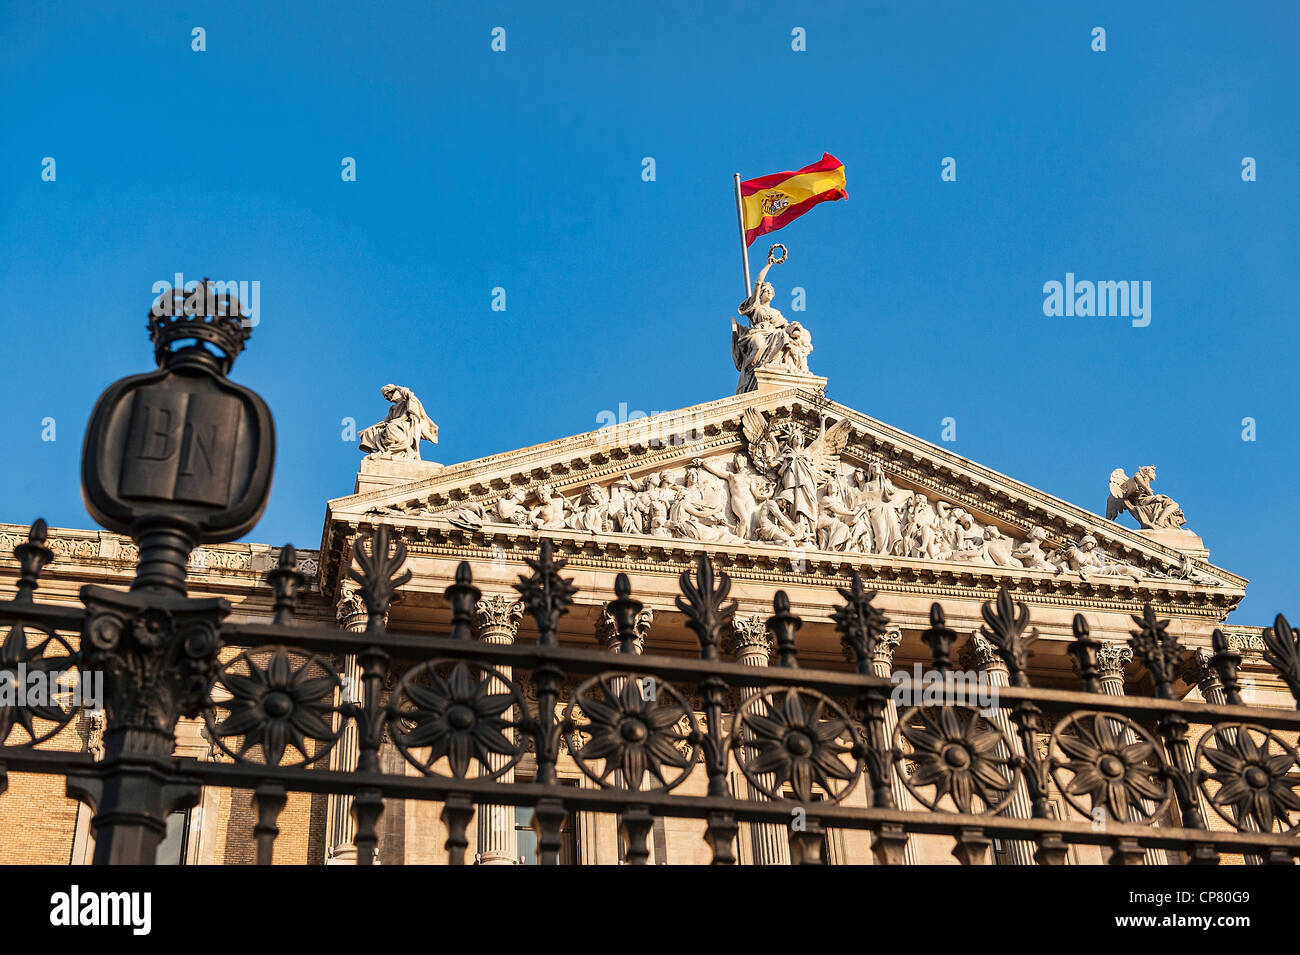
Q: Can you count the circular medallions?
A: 8